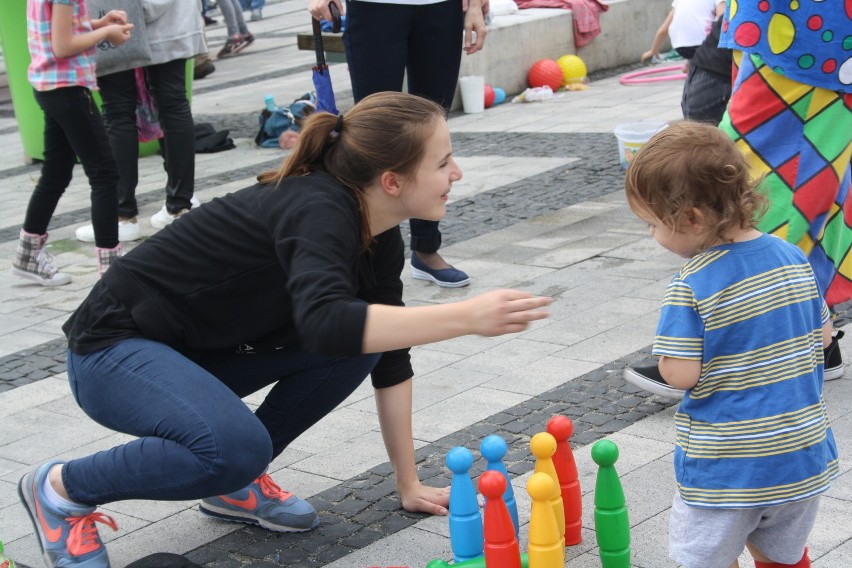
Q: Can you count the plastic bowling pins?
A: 8